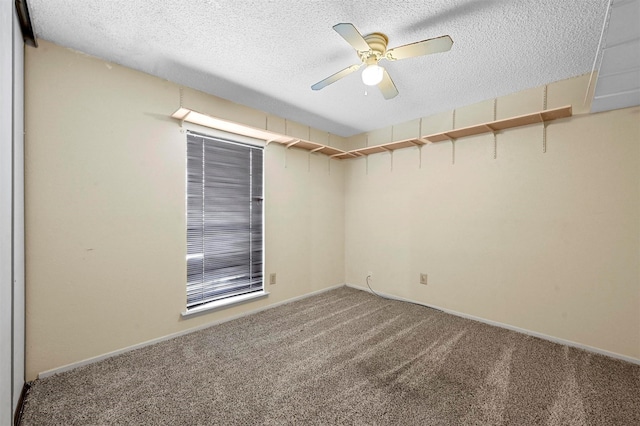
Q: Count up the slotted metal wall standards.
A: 11